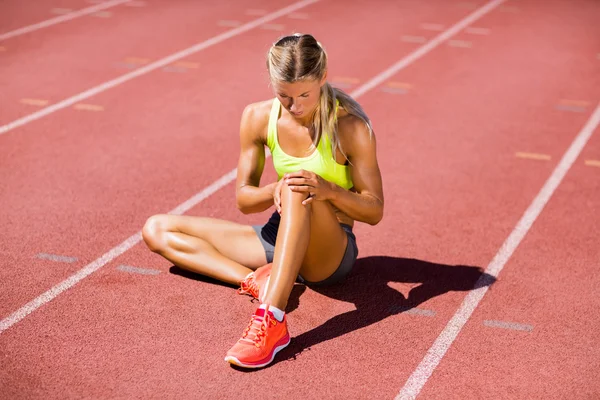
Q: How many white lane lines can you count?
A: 4